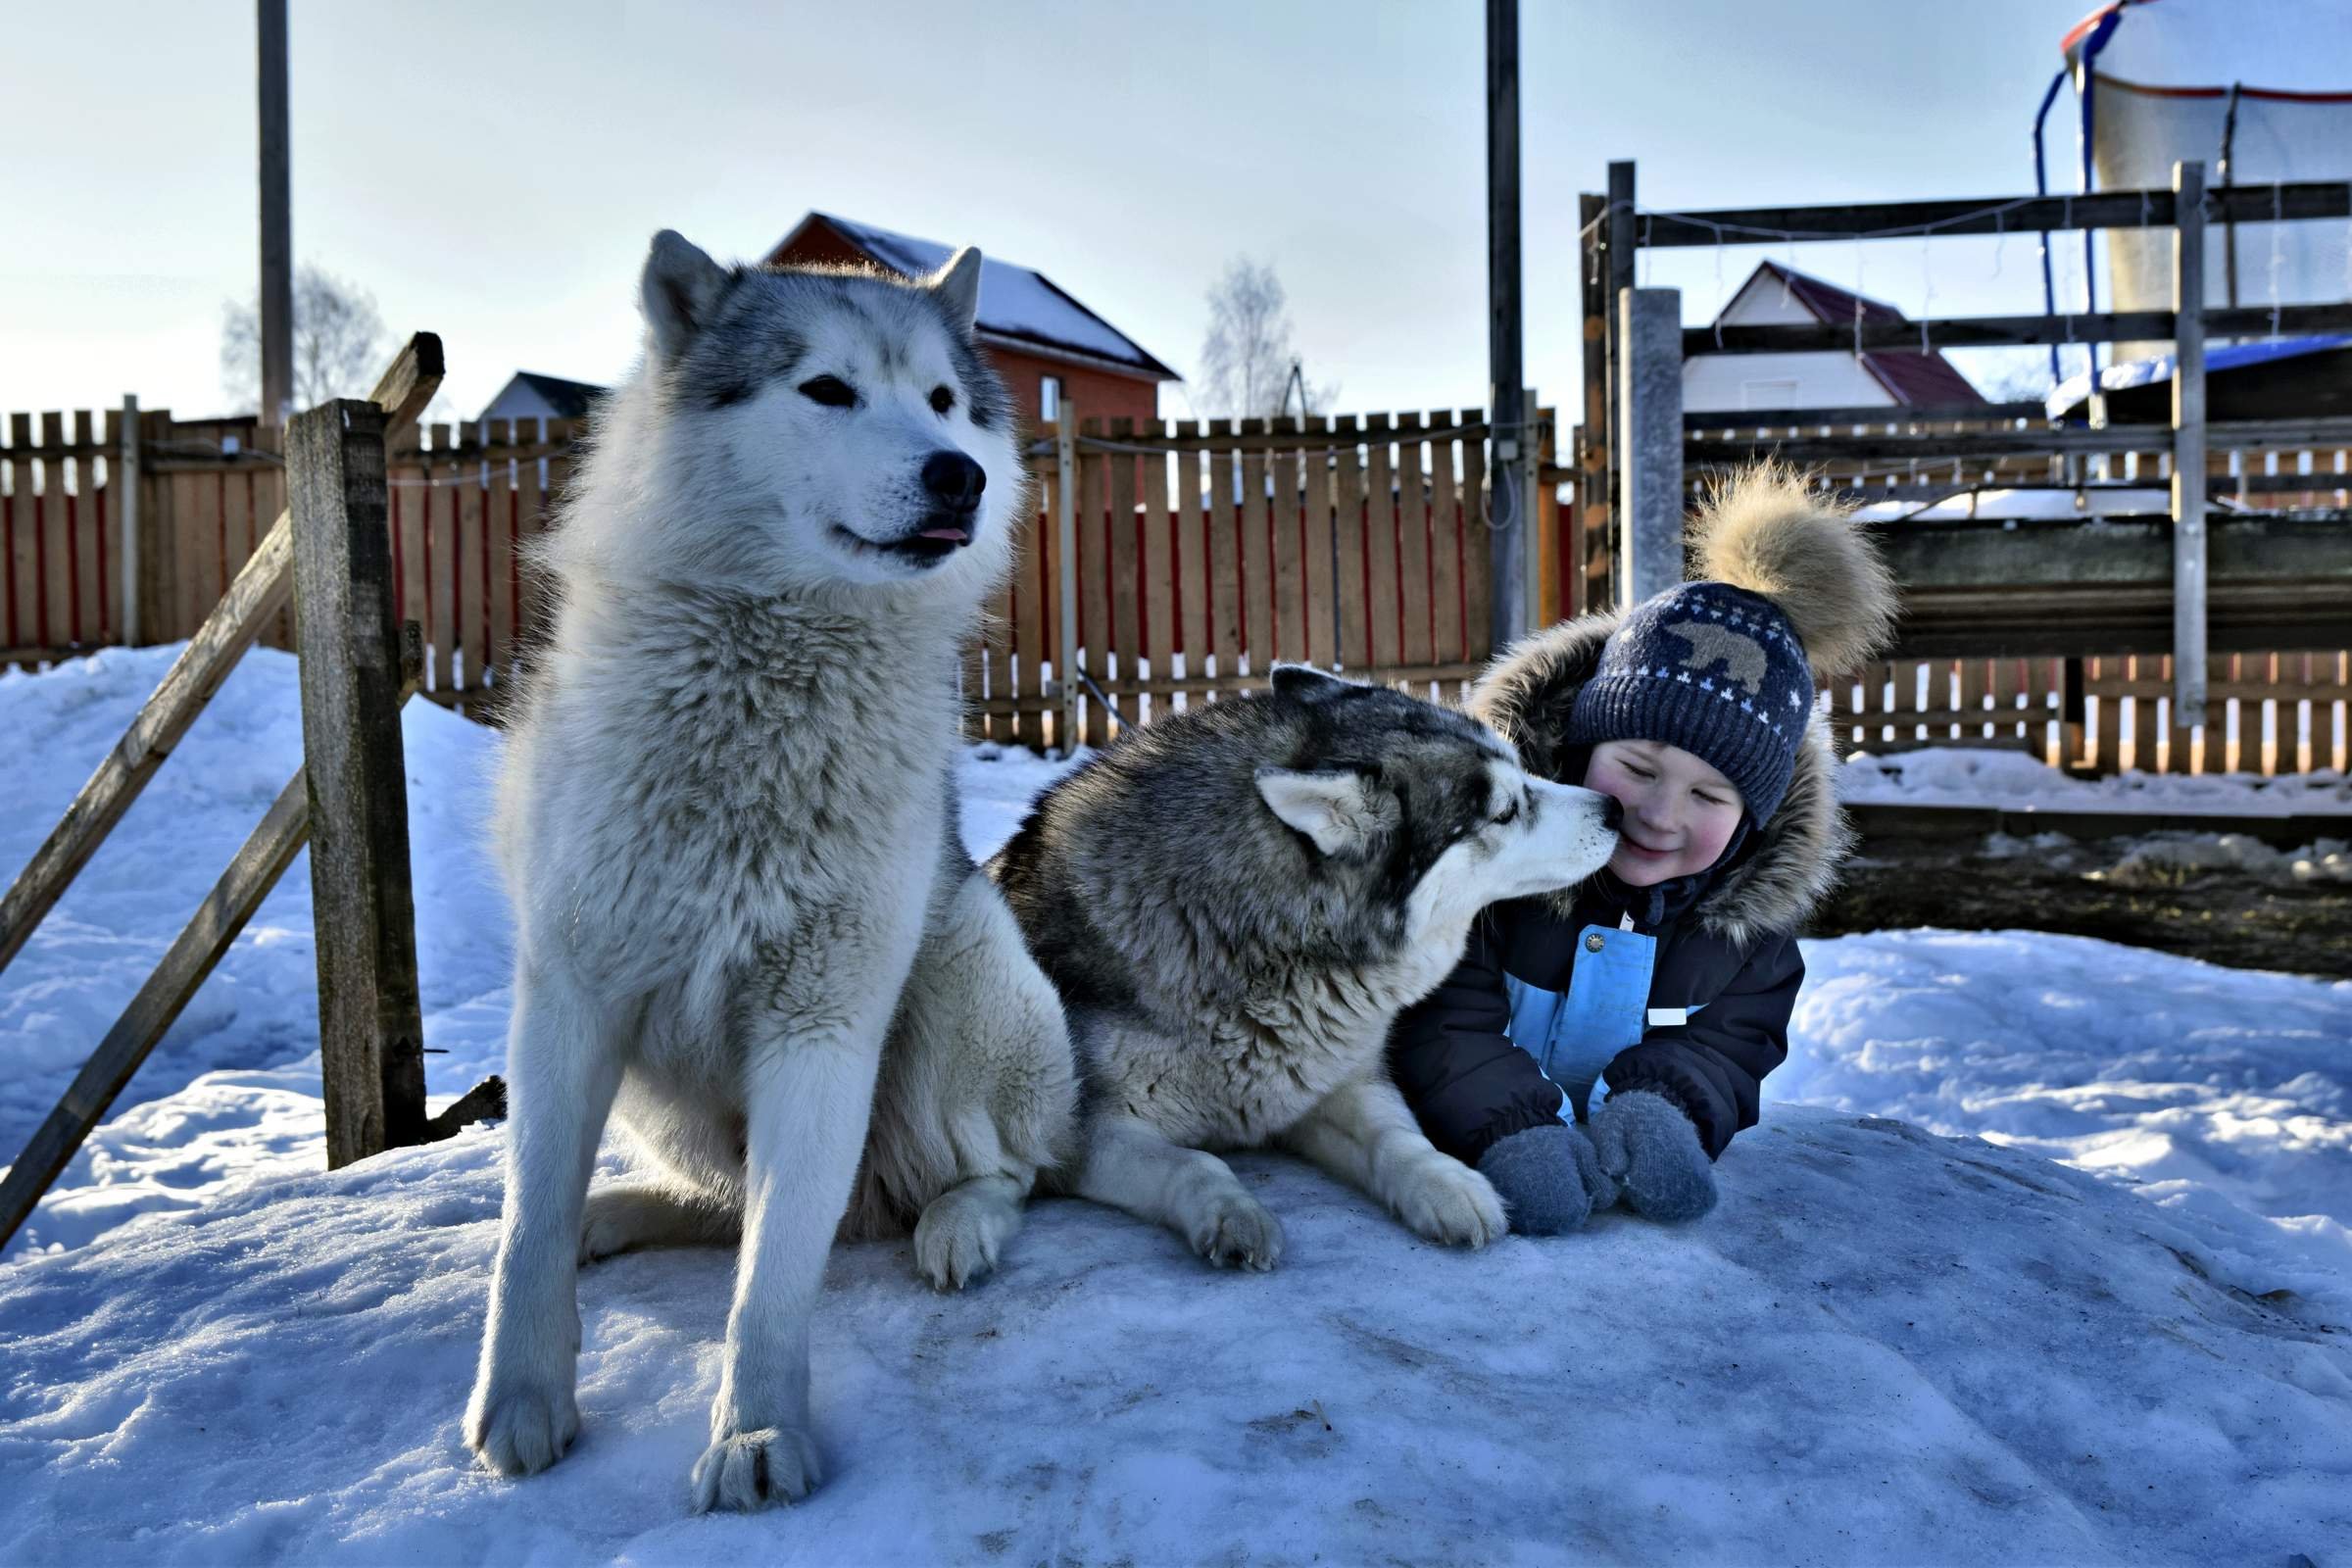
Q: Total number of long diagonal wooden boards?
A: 2